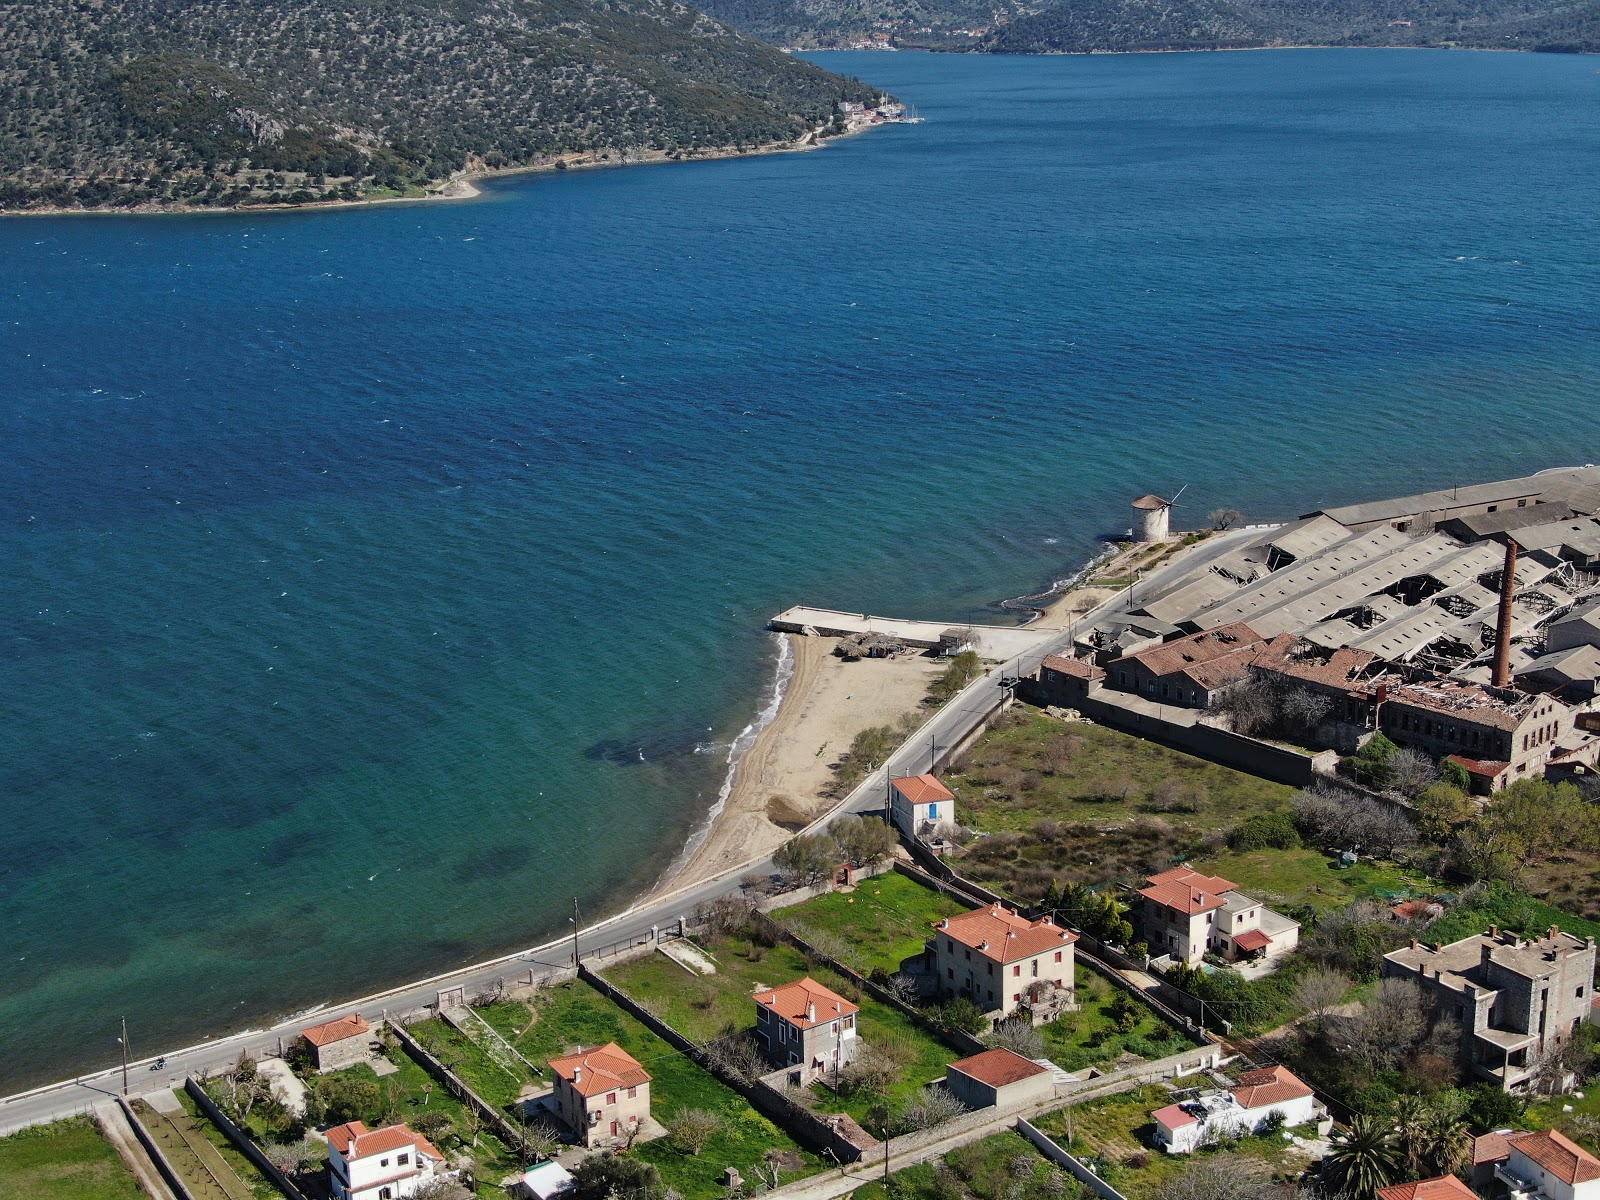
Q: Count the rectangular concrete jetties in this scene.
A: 1